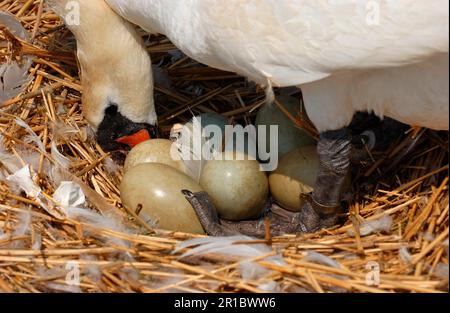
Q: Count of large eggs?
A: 6